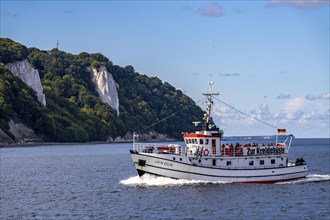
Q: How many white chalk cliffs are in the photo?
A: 2